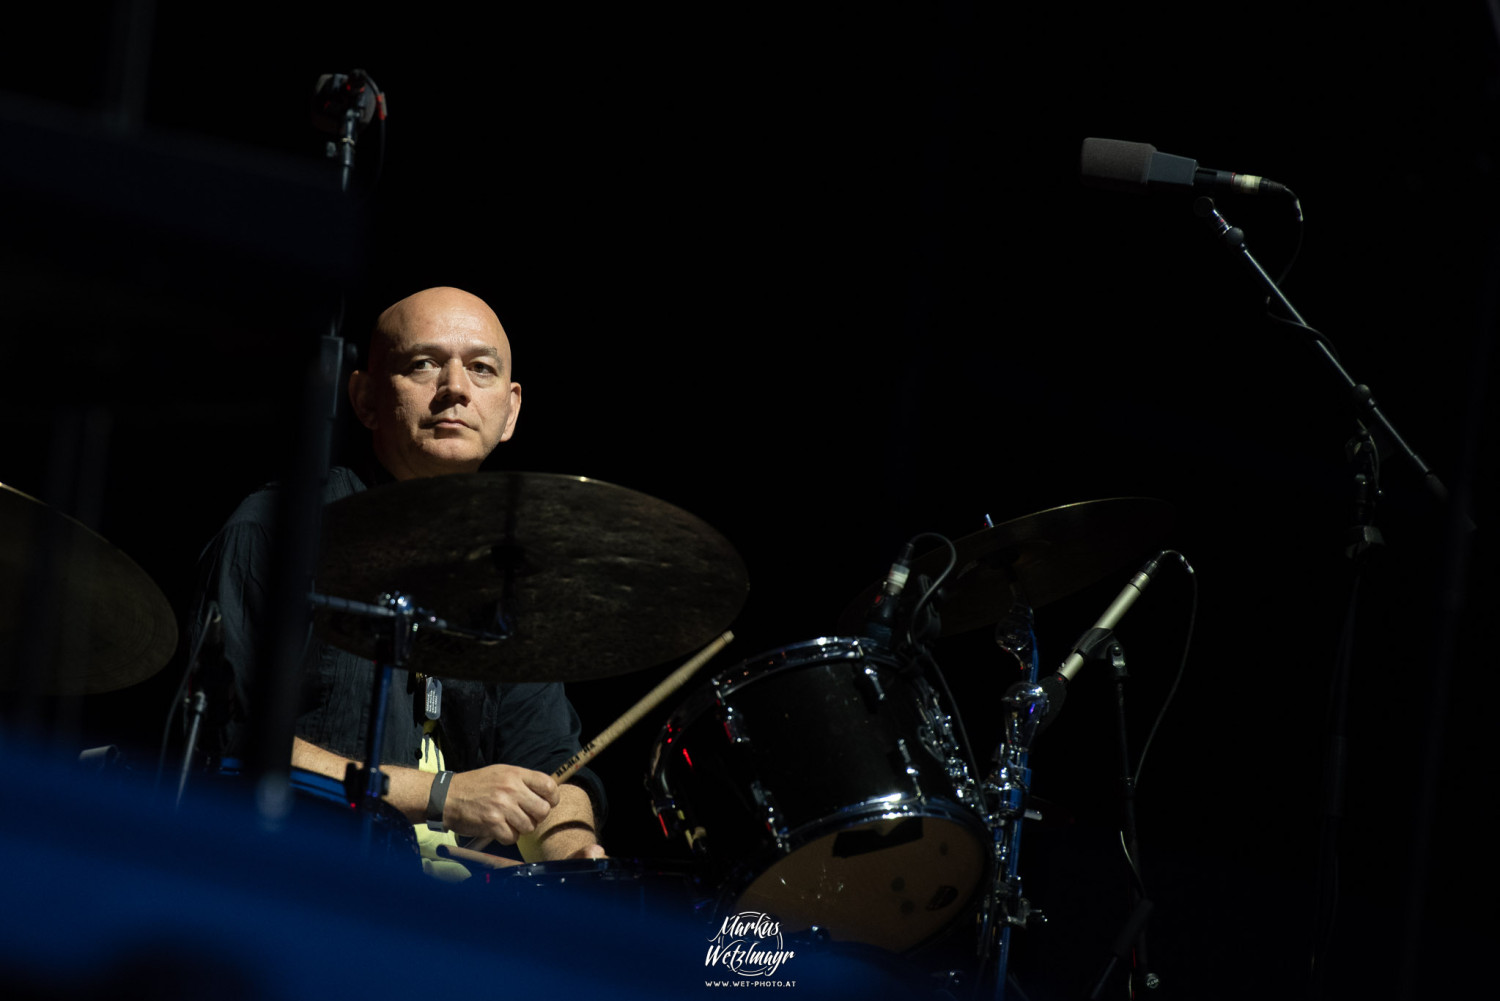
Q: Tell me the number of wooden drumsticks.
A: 2